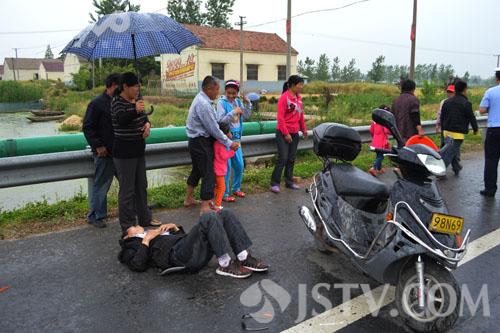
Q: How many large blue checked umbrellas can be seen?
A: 1